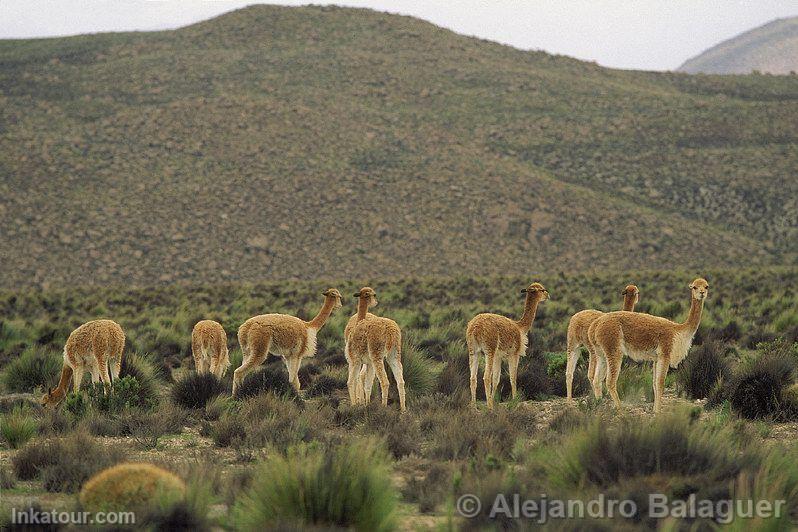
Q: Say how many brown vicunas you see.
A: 8